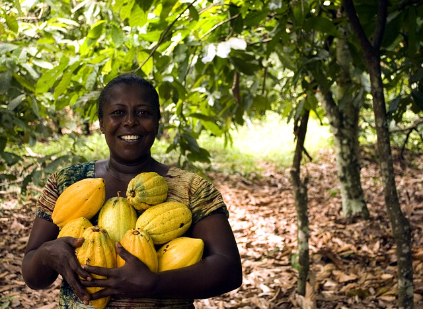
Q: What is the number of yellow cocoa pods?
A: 8